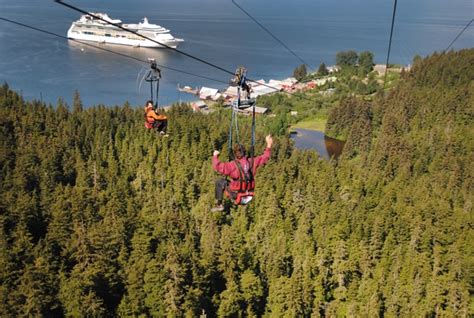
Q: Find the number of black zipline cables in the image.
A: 5